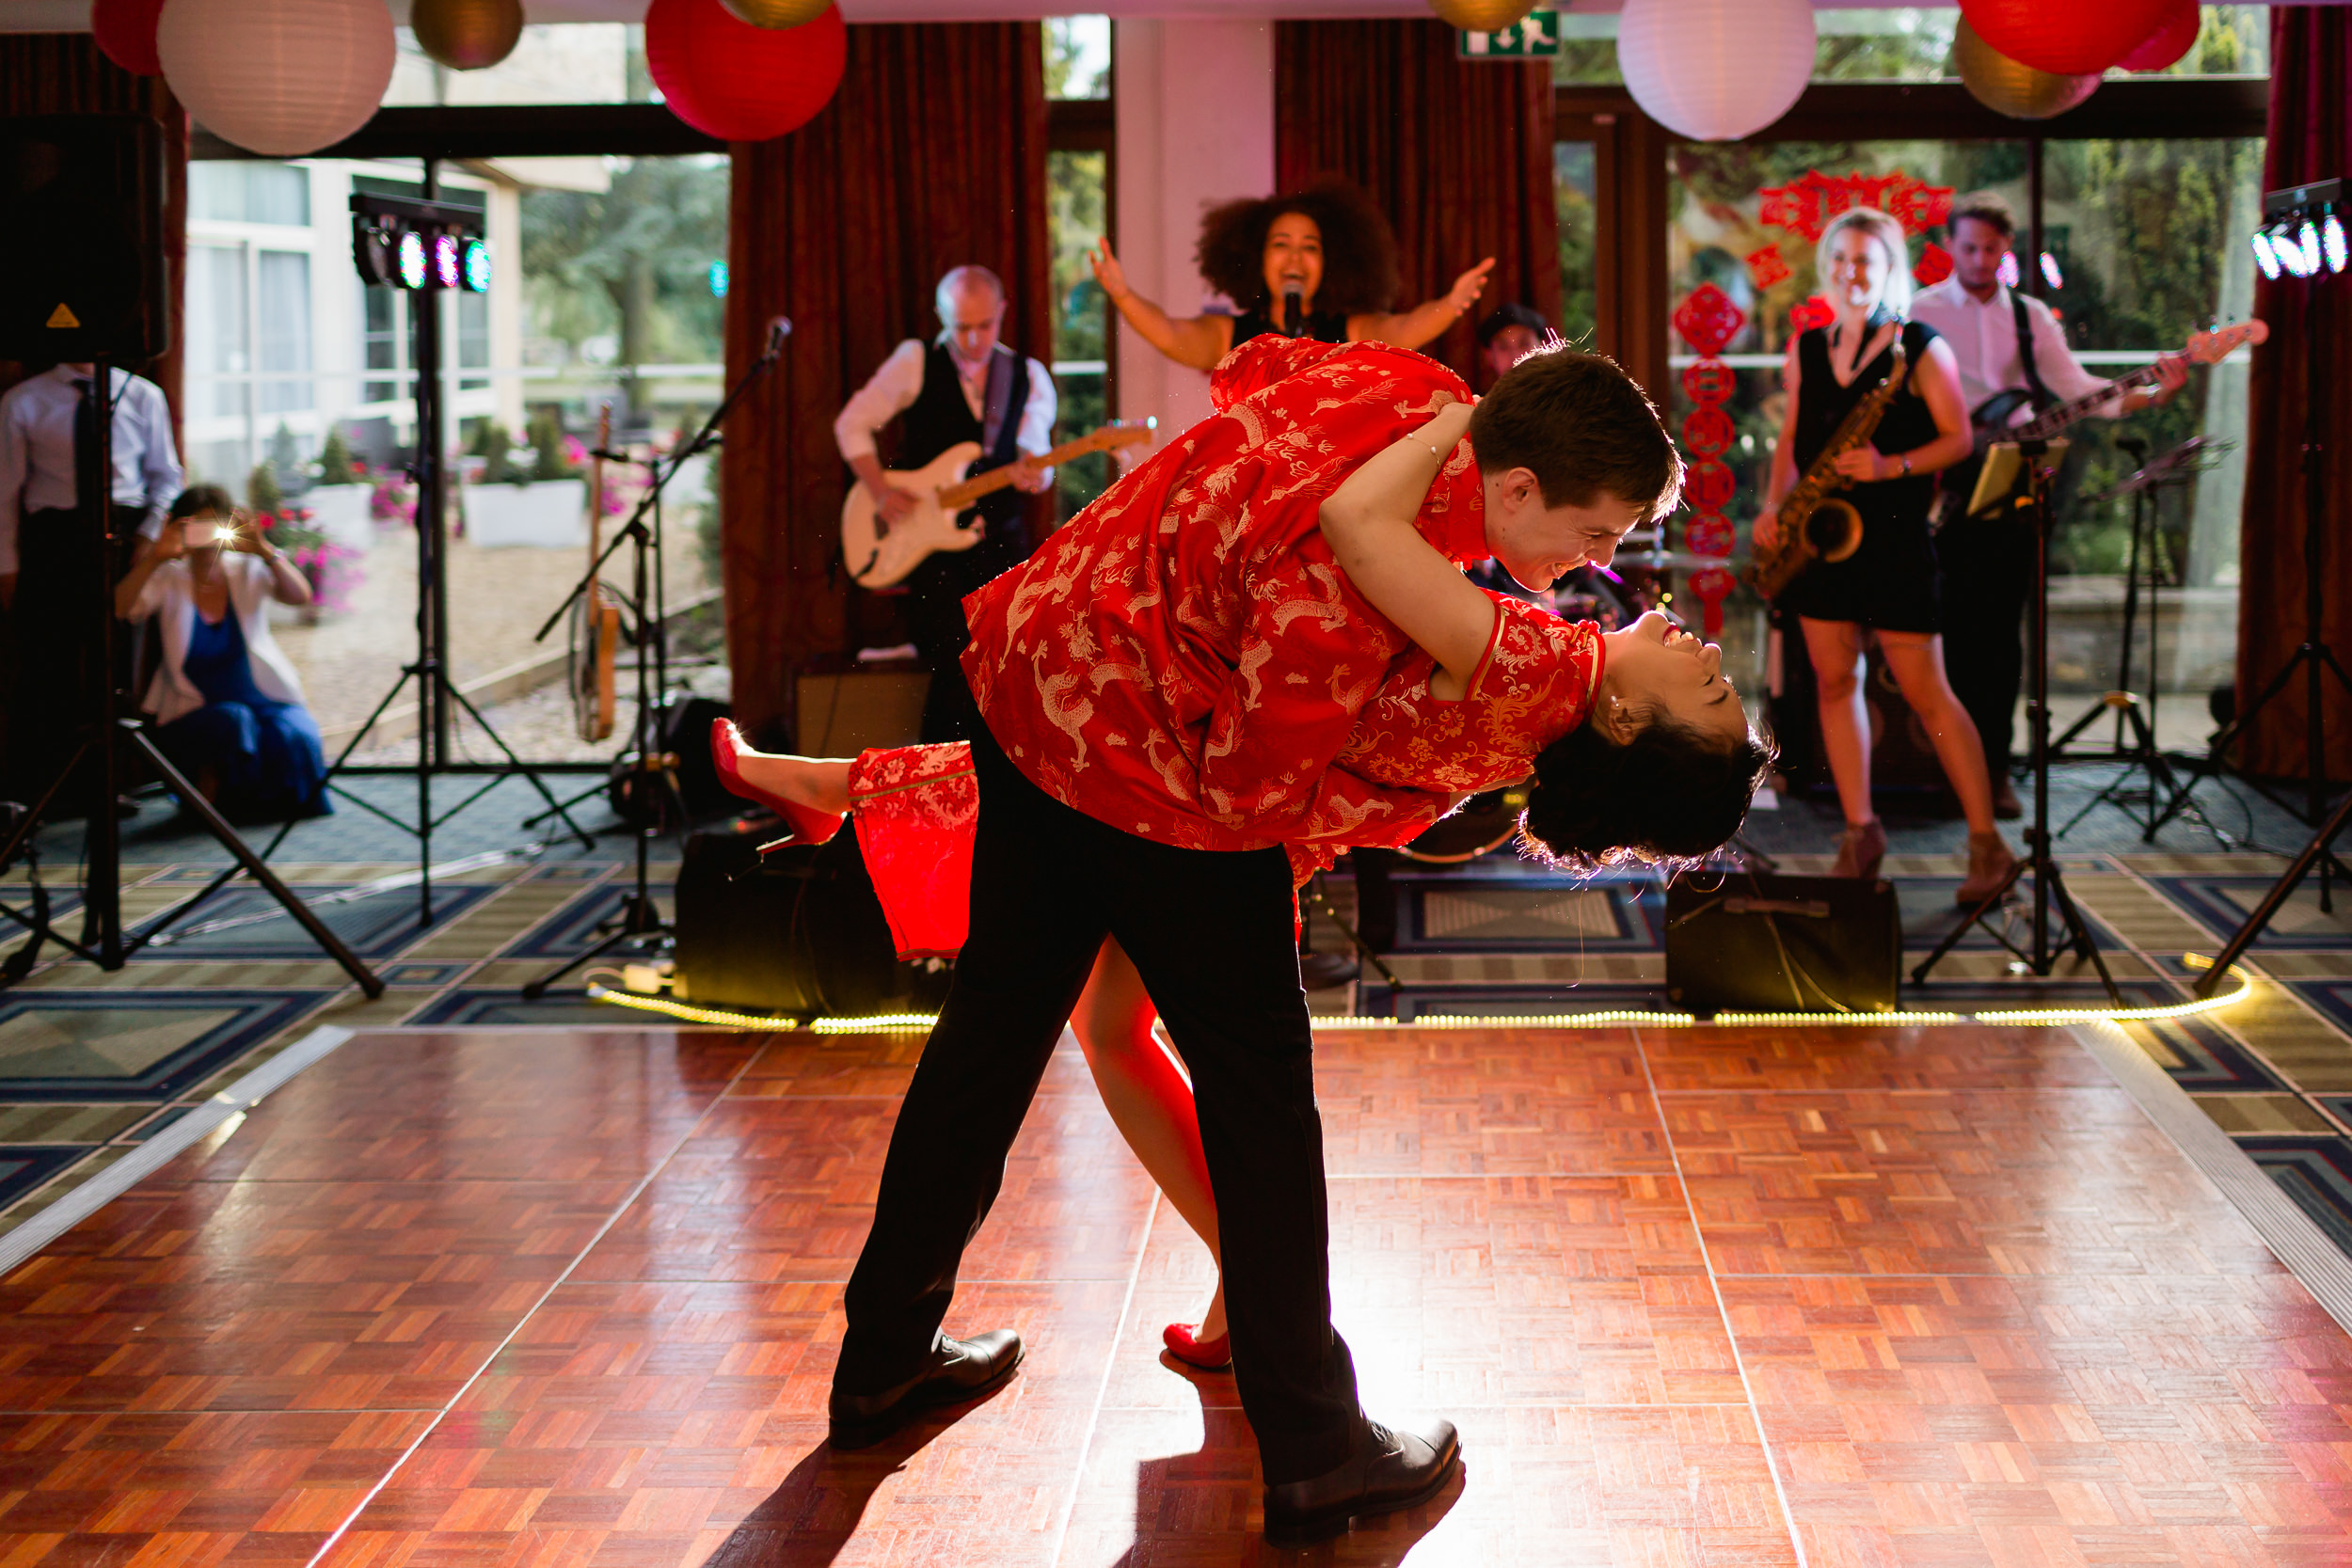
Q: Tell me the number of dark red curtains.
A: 4